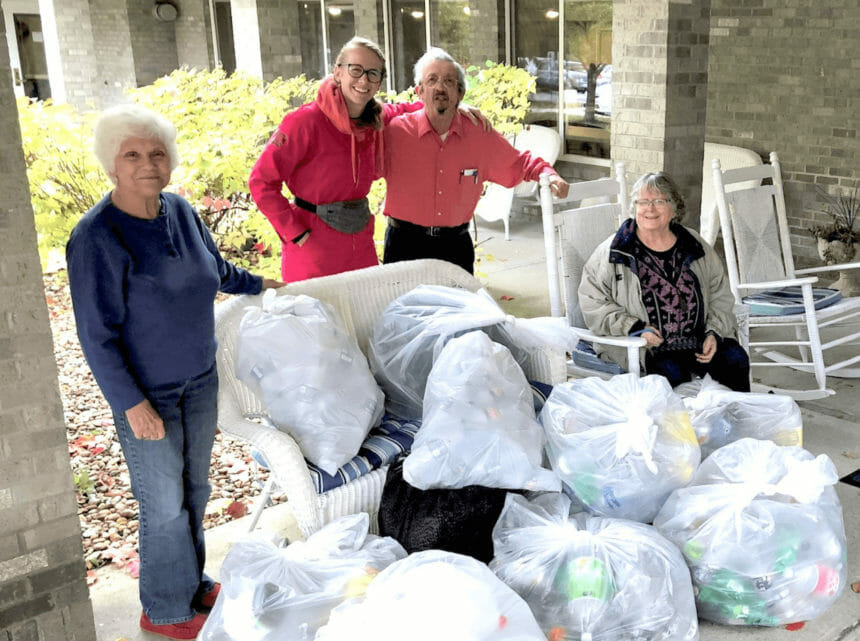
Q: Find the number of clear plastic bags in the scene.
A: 9